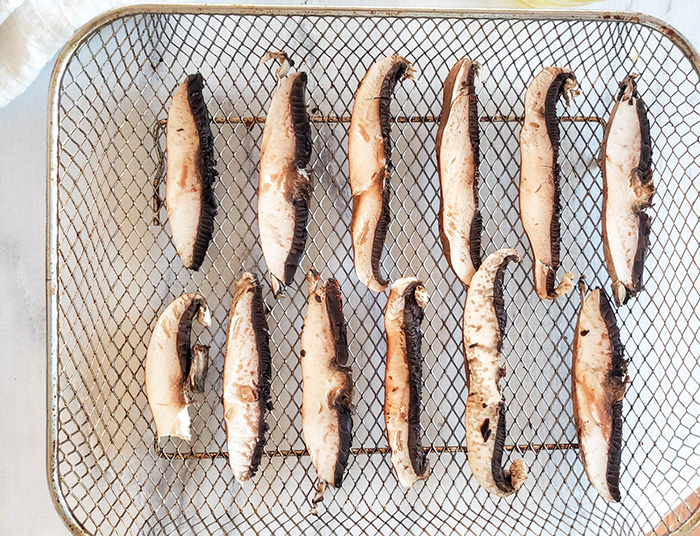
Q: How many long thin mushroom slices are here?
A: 12